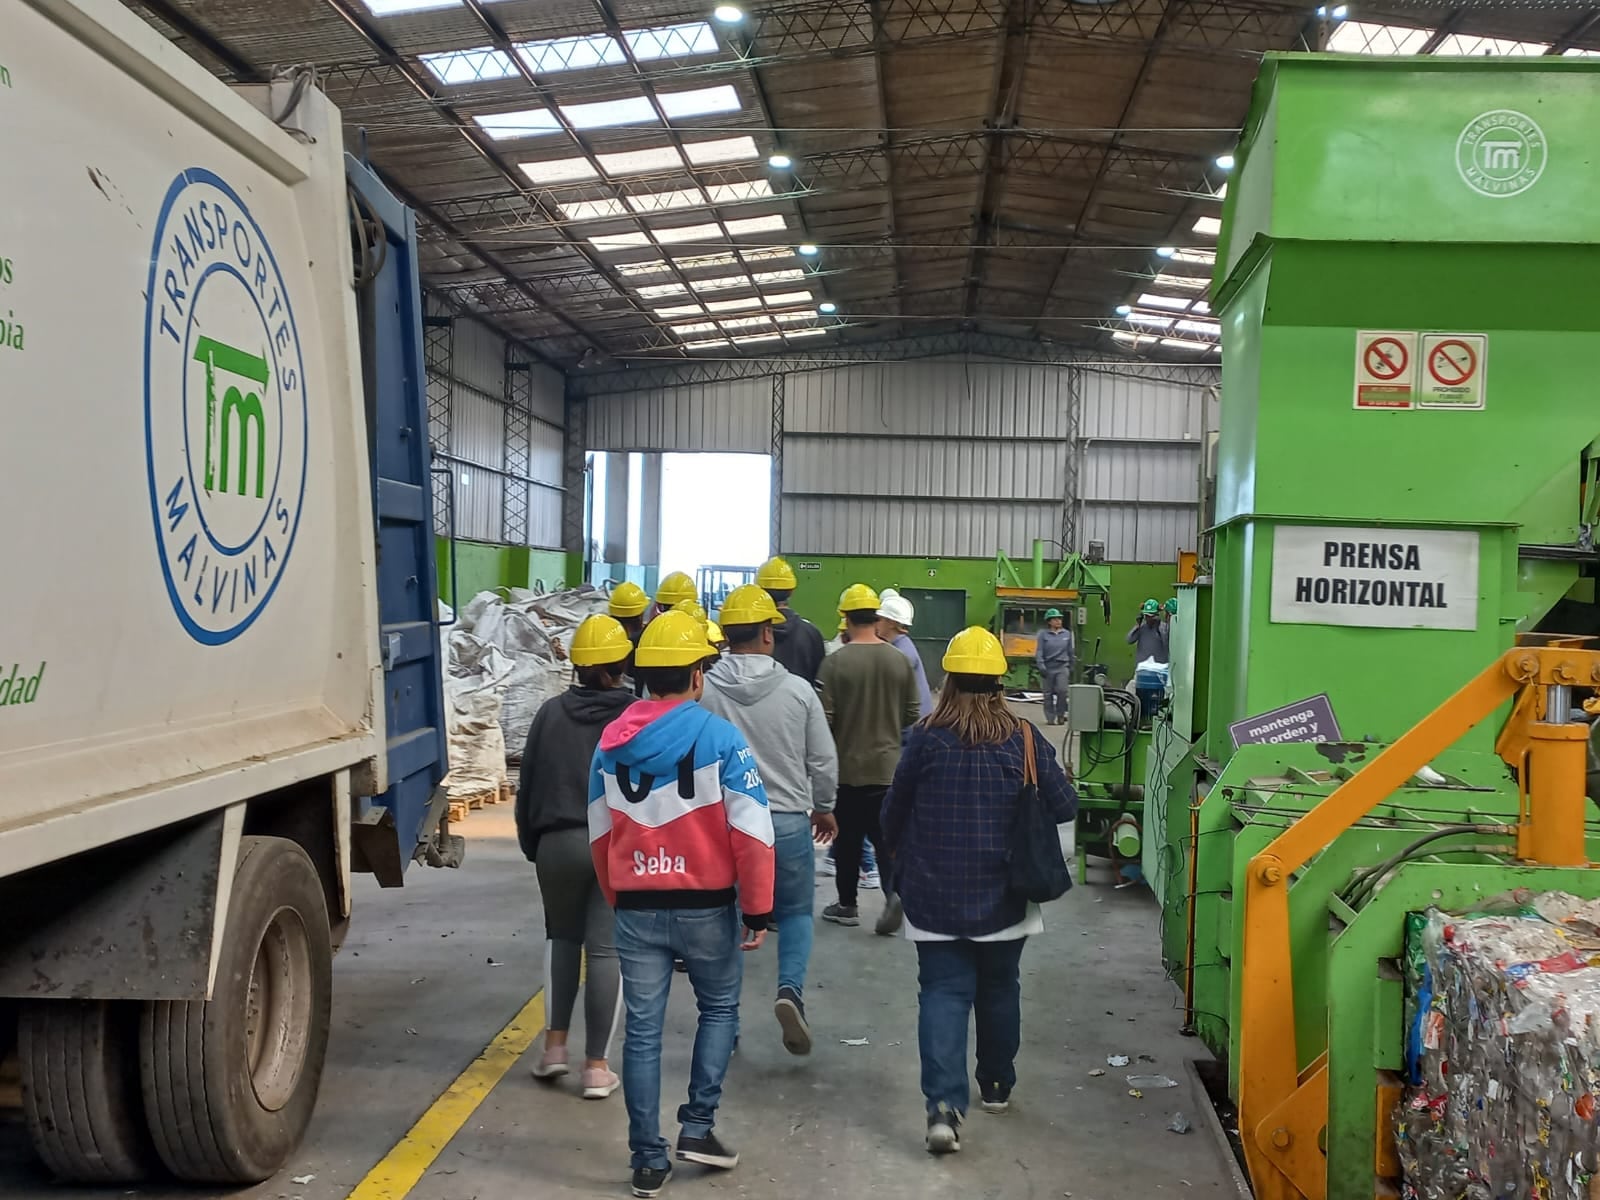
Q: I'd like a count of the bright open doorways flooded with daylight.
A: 1